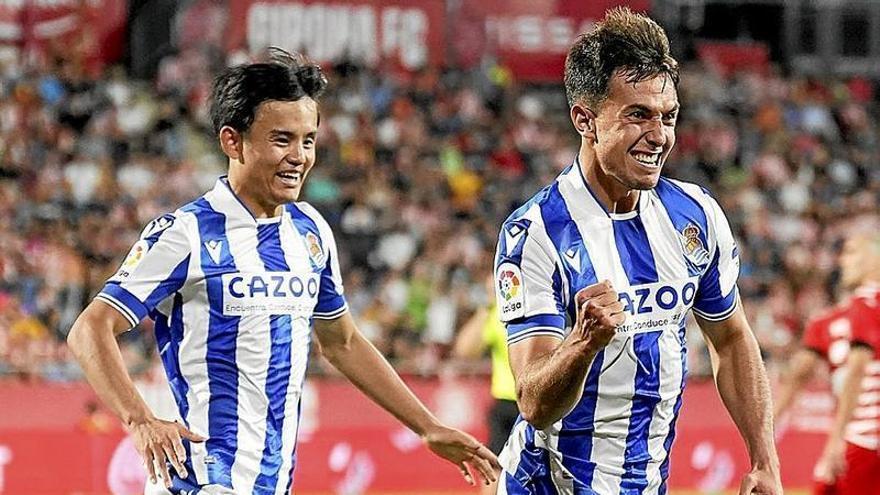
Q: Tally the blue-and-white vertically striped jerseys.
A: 2